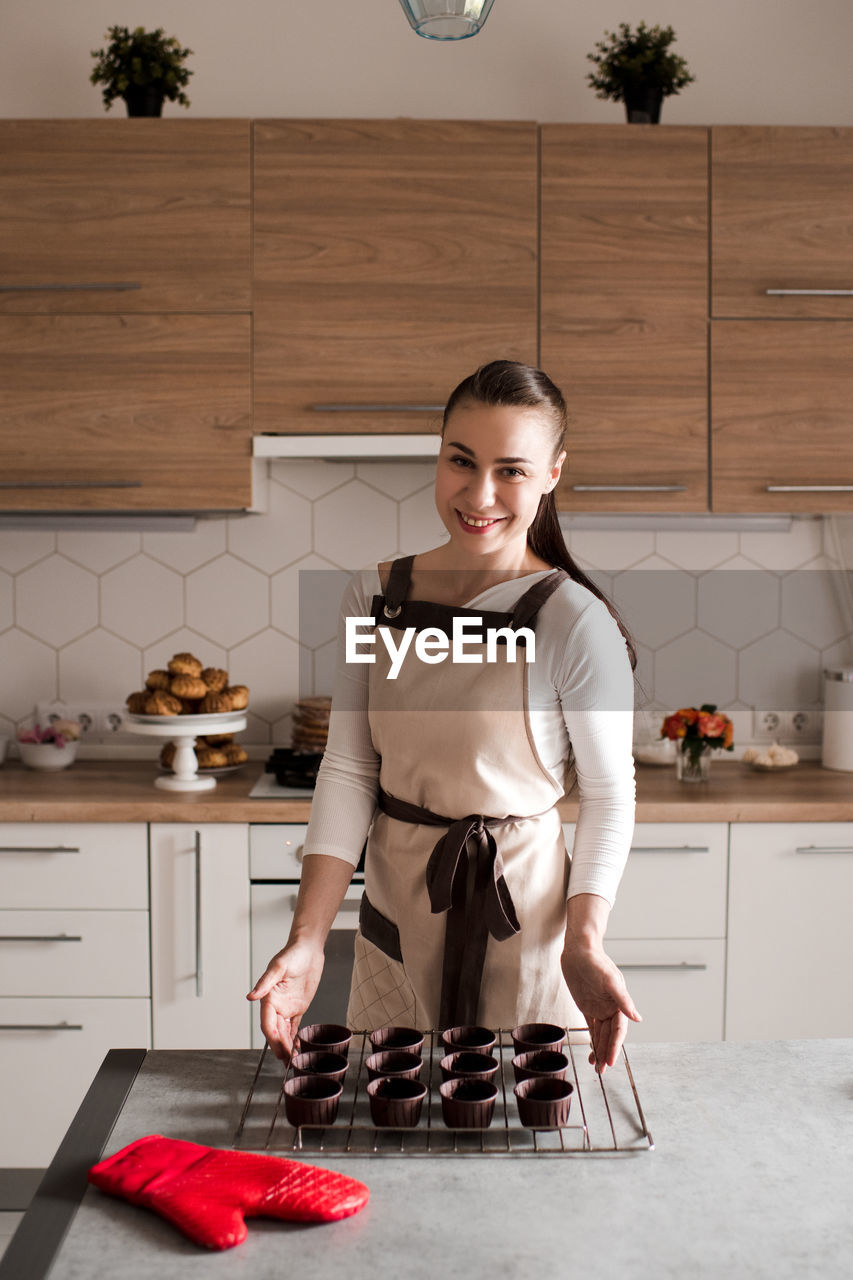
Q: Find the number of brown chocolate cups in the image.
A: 12